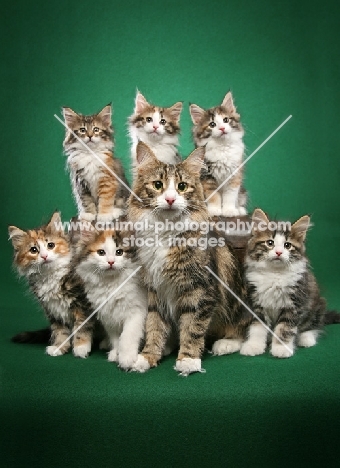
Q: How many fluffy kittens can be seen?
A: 6